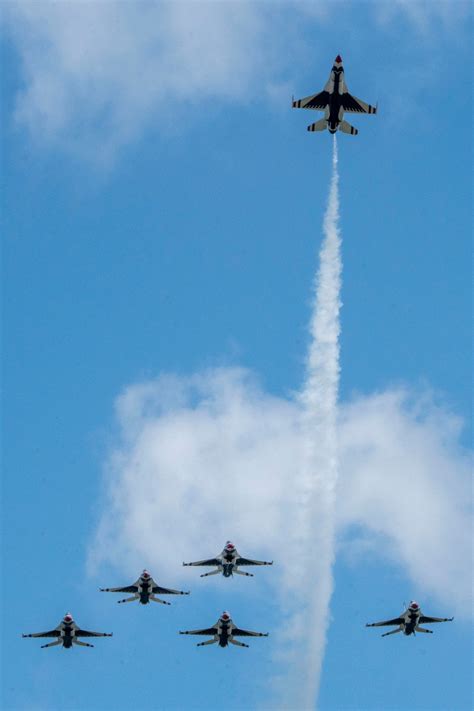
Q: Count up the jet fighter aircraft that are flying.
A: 6